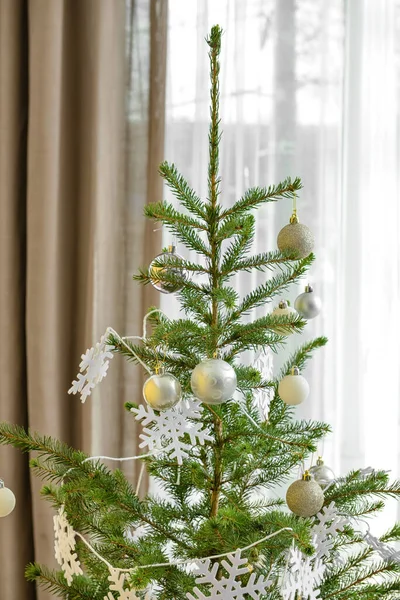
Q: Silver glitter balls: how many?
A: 2